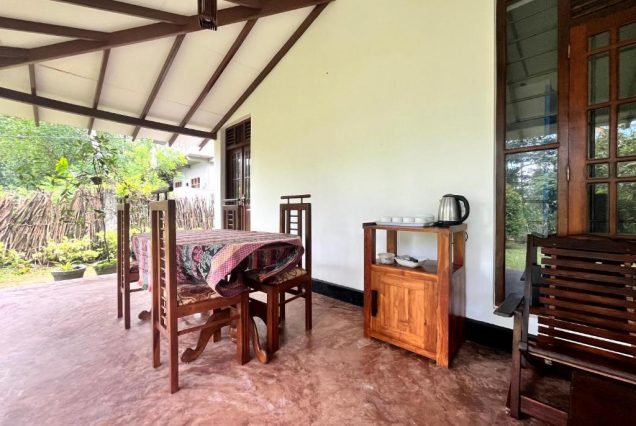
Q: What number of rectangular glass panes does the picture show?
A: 12